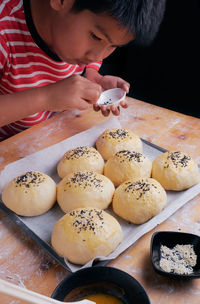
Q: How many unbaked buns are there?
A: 8